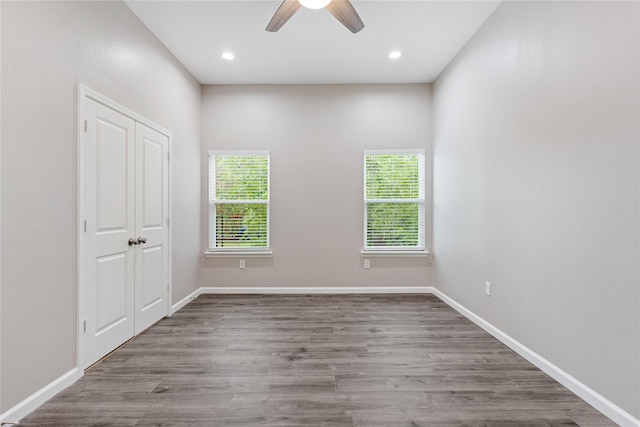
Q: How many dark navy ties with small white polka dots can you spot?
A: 0